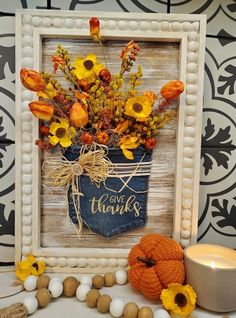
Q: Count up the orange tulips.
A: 4